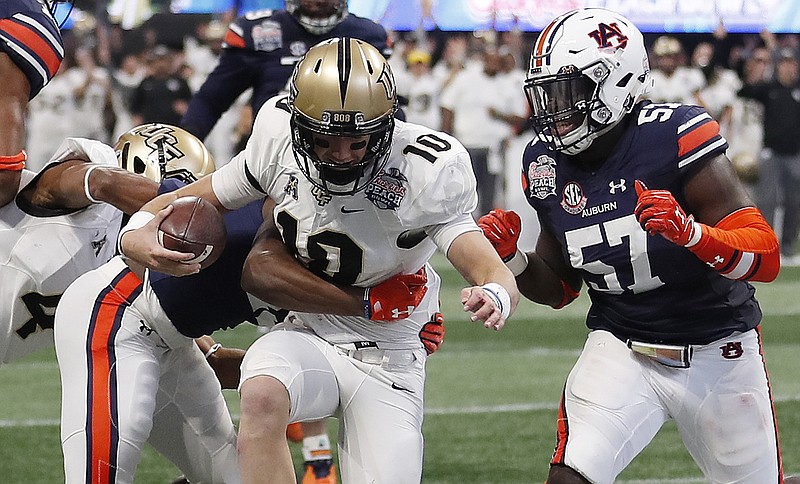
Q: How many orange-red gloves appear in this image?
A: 4